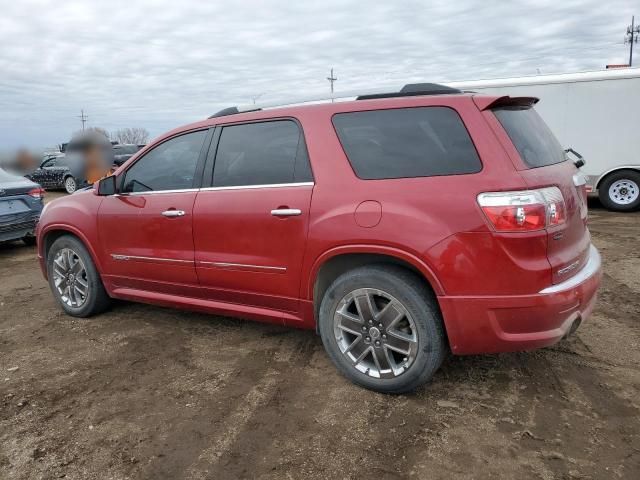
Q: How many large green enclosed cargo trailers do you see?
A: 0